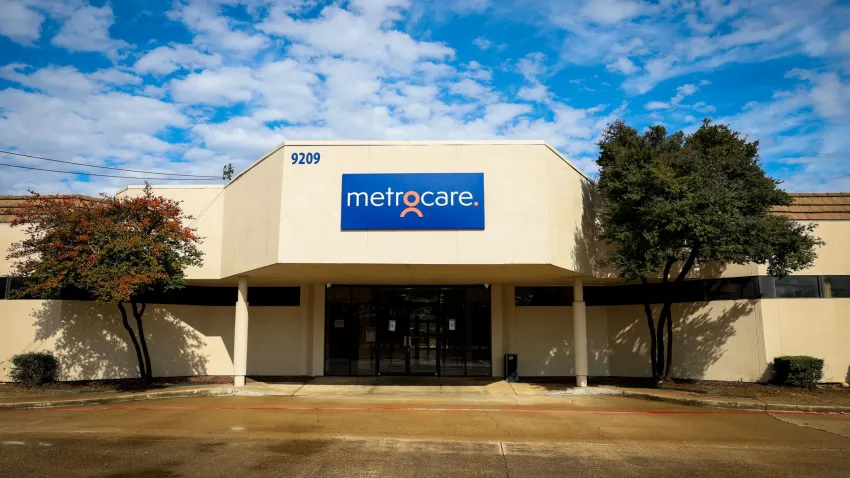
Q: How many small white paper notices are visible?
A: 2